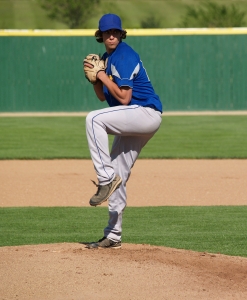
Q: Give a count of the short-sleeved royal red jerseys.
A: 0